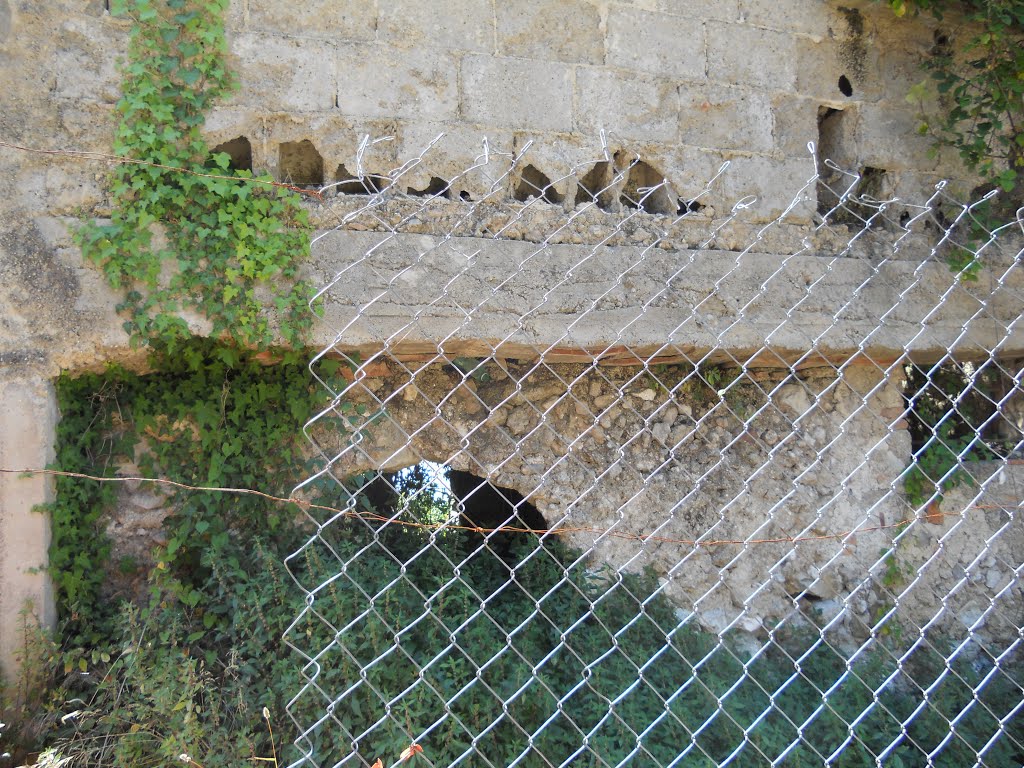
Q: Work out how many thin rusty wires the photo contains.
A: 2